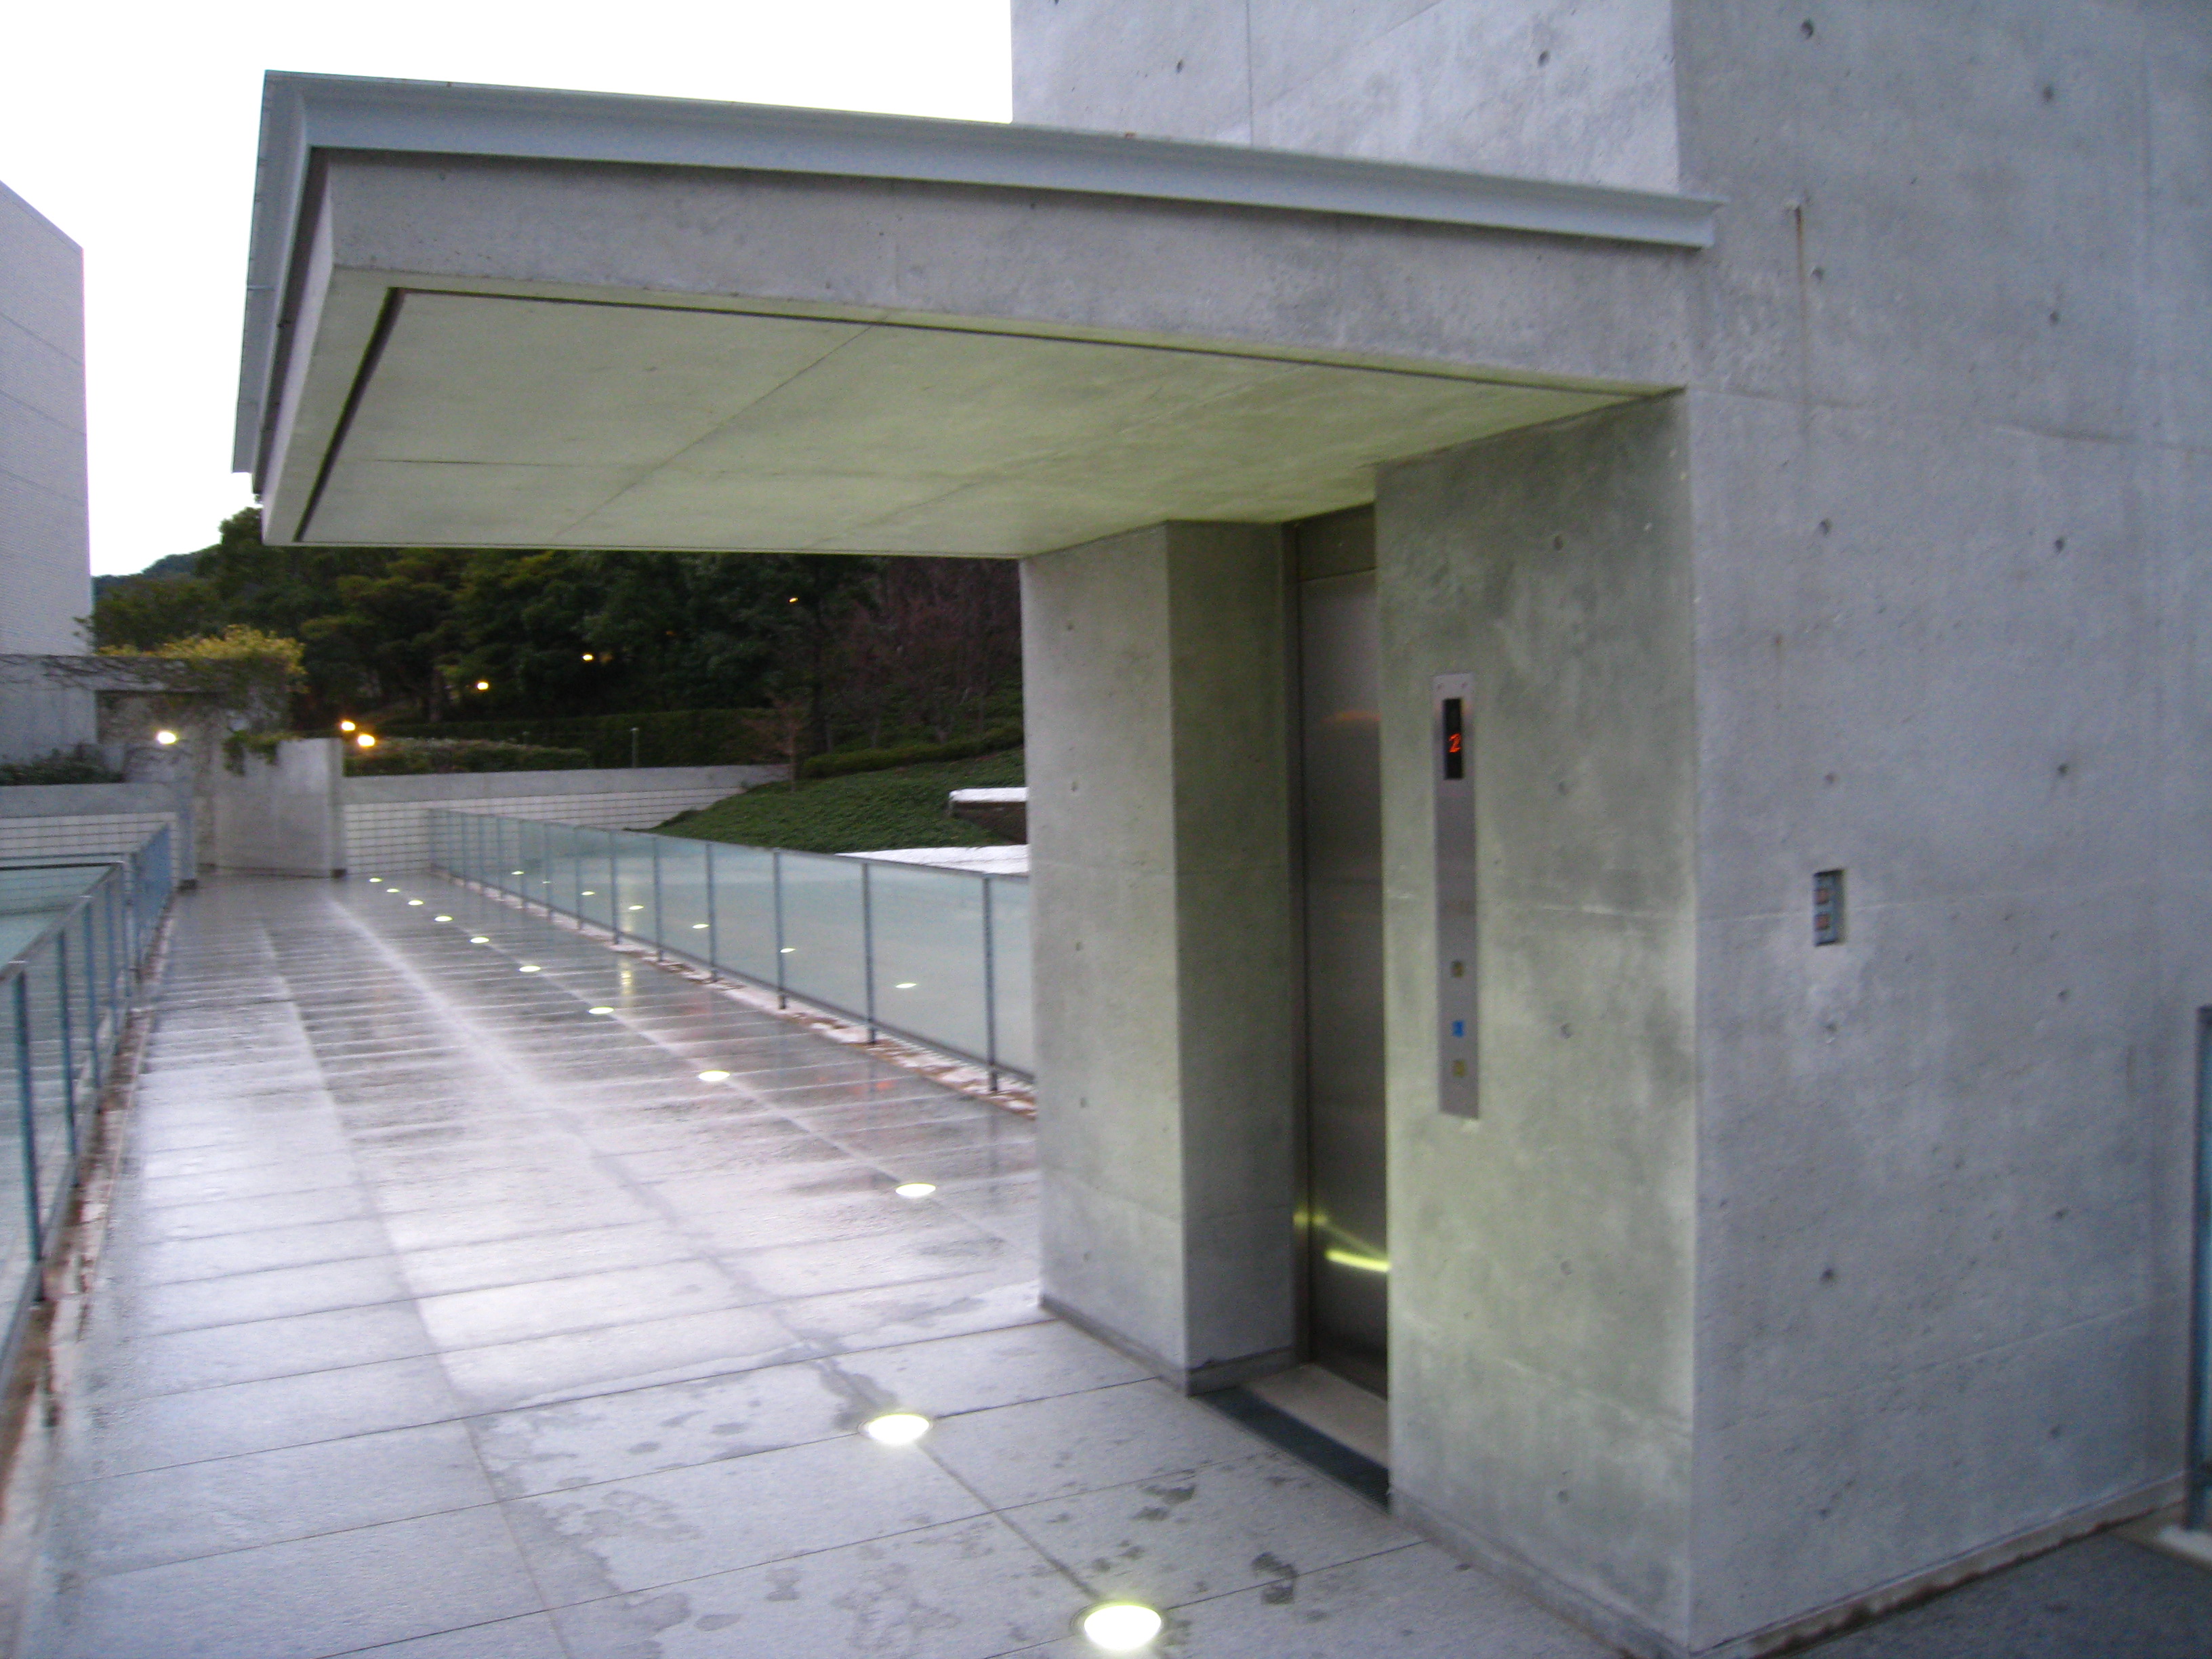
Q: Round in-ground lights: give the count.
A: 11